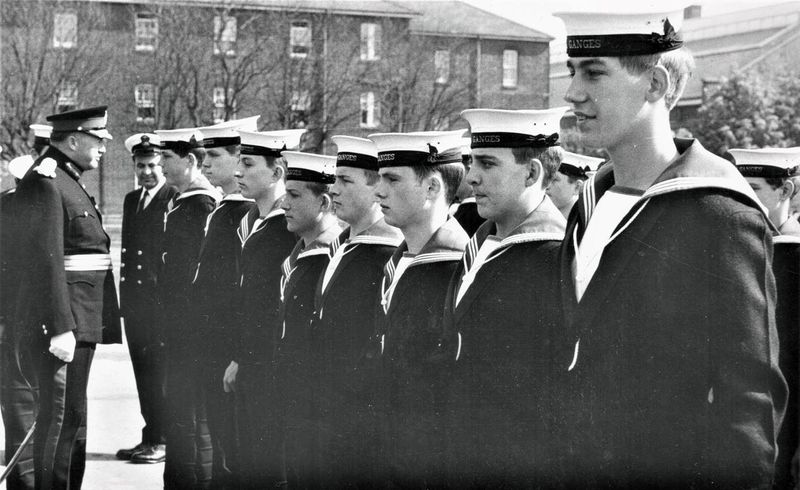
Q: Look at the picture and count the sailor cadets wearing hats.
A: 11